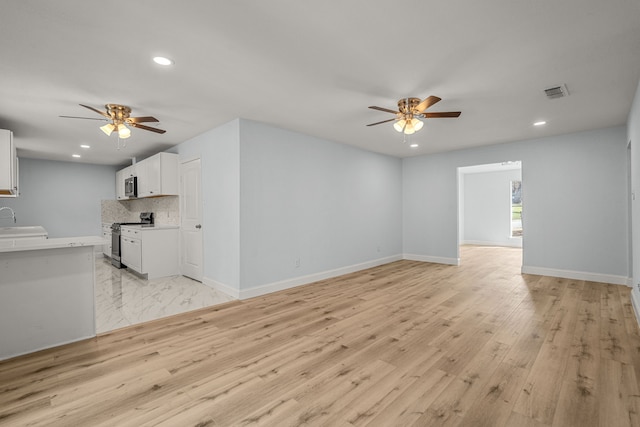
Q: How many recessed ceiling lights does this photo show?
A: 5